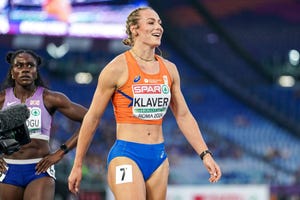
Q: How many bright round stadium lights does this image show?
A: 4